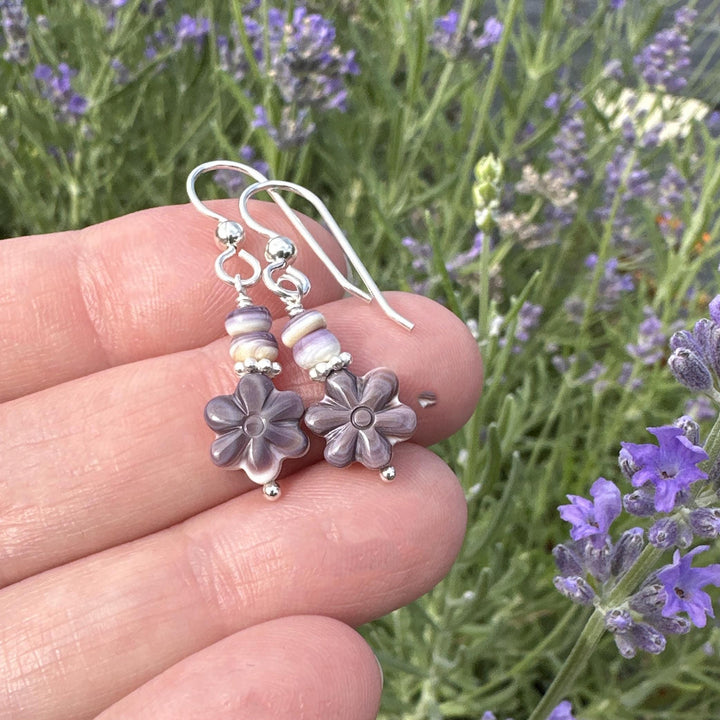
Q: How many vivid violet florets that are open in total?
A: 3